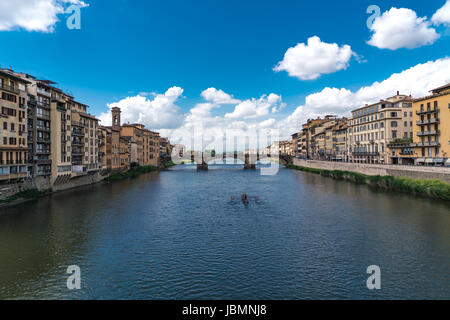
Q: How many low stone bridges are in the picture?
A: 1